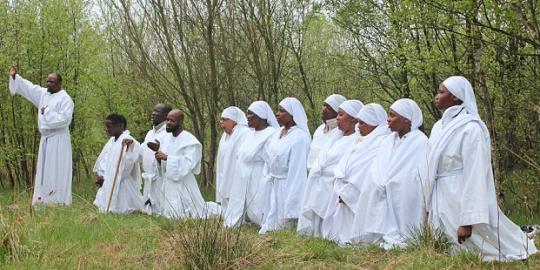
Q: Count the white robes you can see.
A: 12